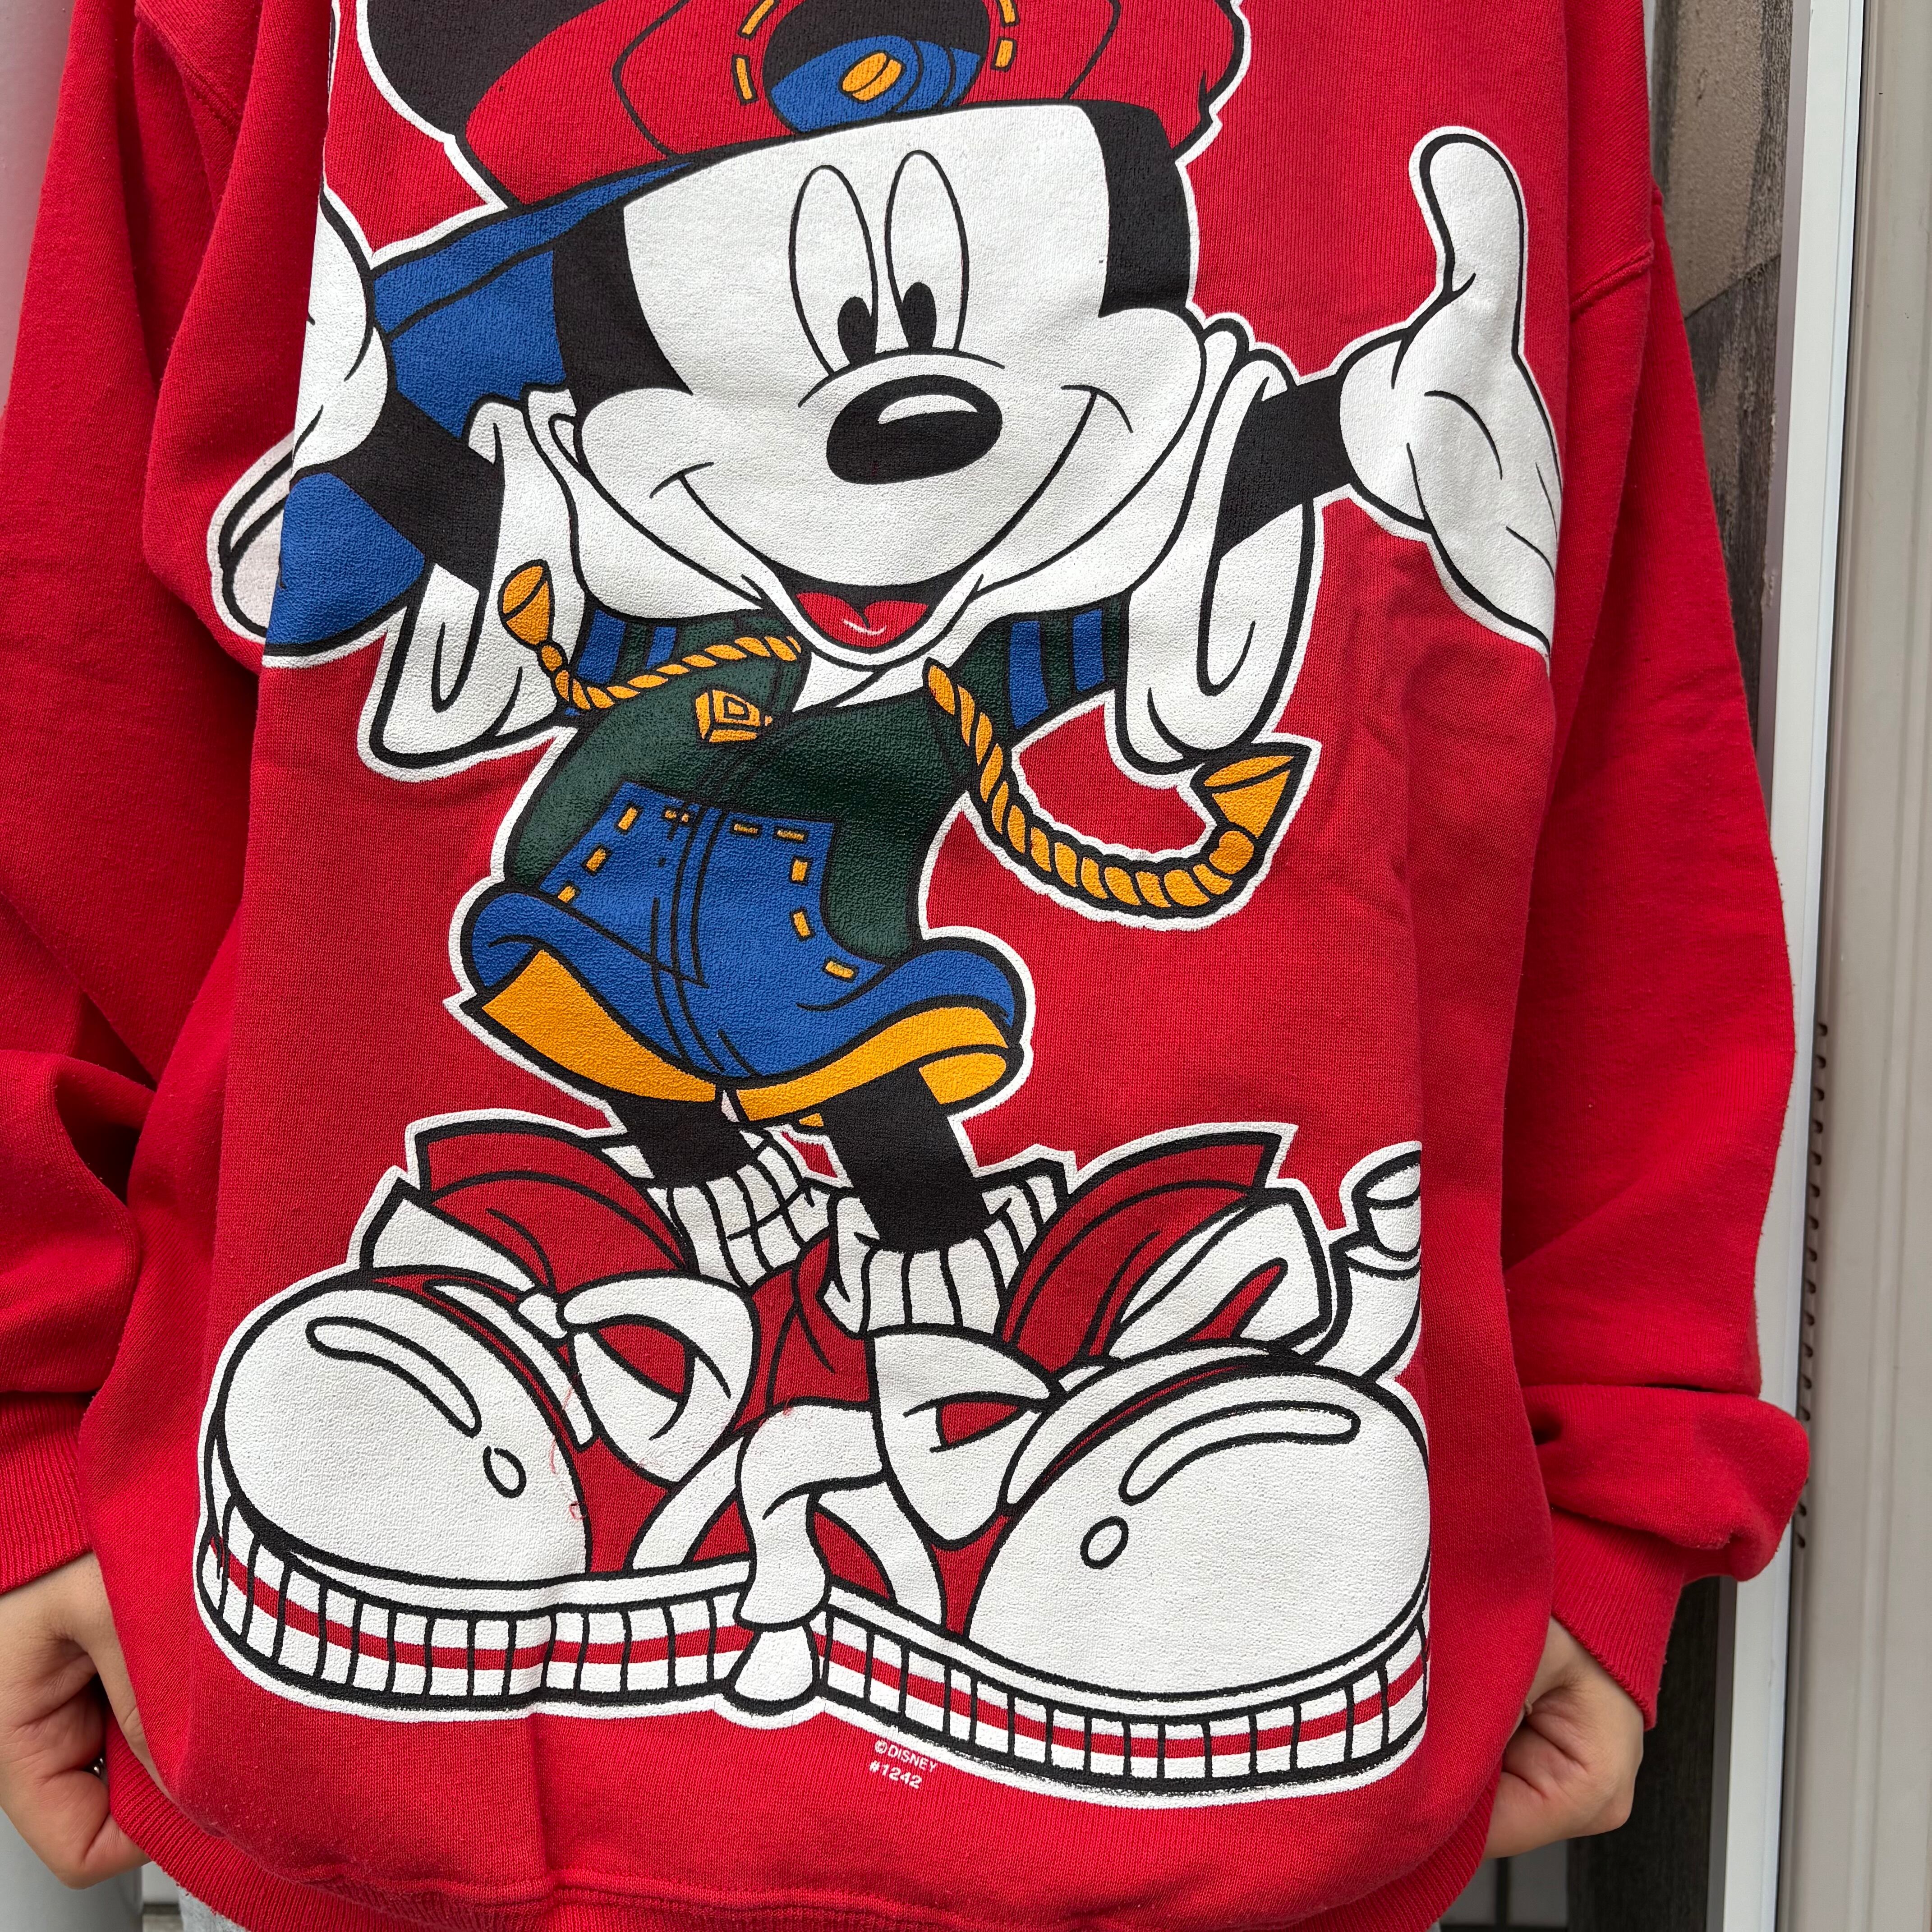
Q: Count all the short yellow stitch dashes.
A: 13